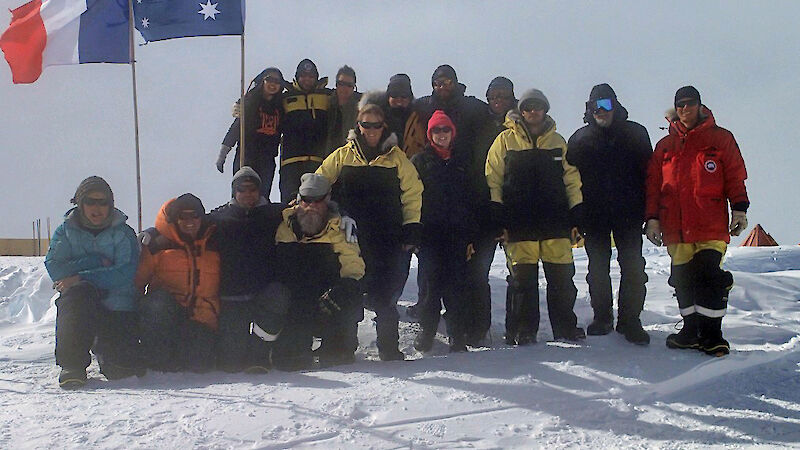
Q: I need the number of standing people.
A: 11